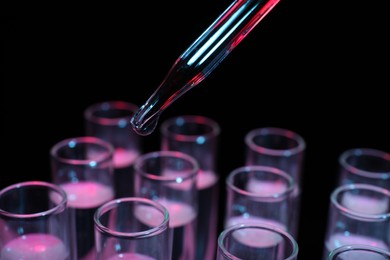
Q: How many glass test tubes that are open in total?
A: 12